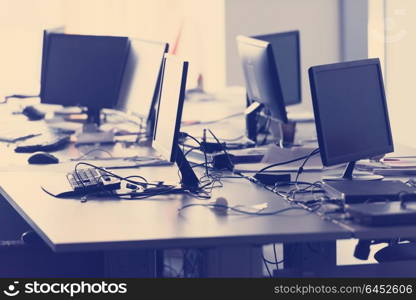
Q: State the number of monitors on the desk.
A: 6